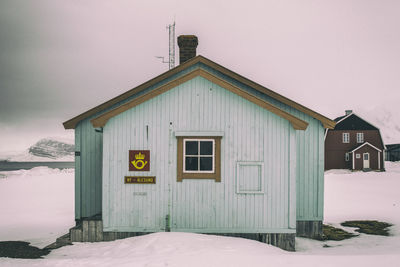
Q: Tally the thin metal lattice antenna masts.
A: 1